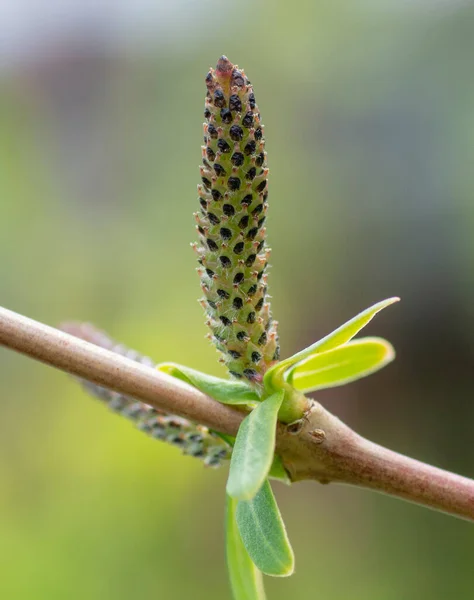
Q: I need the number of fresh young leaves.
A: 6